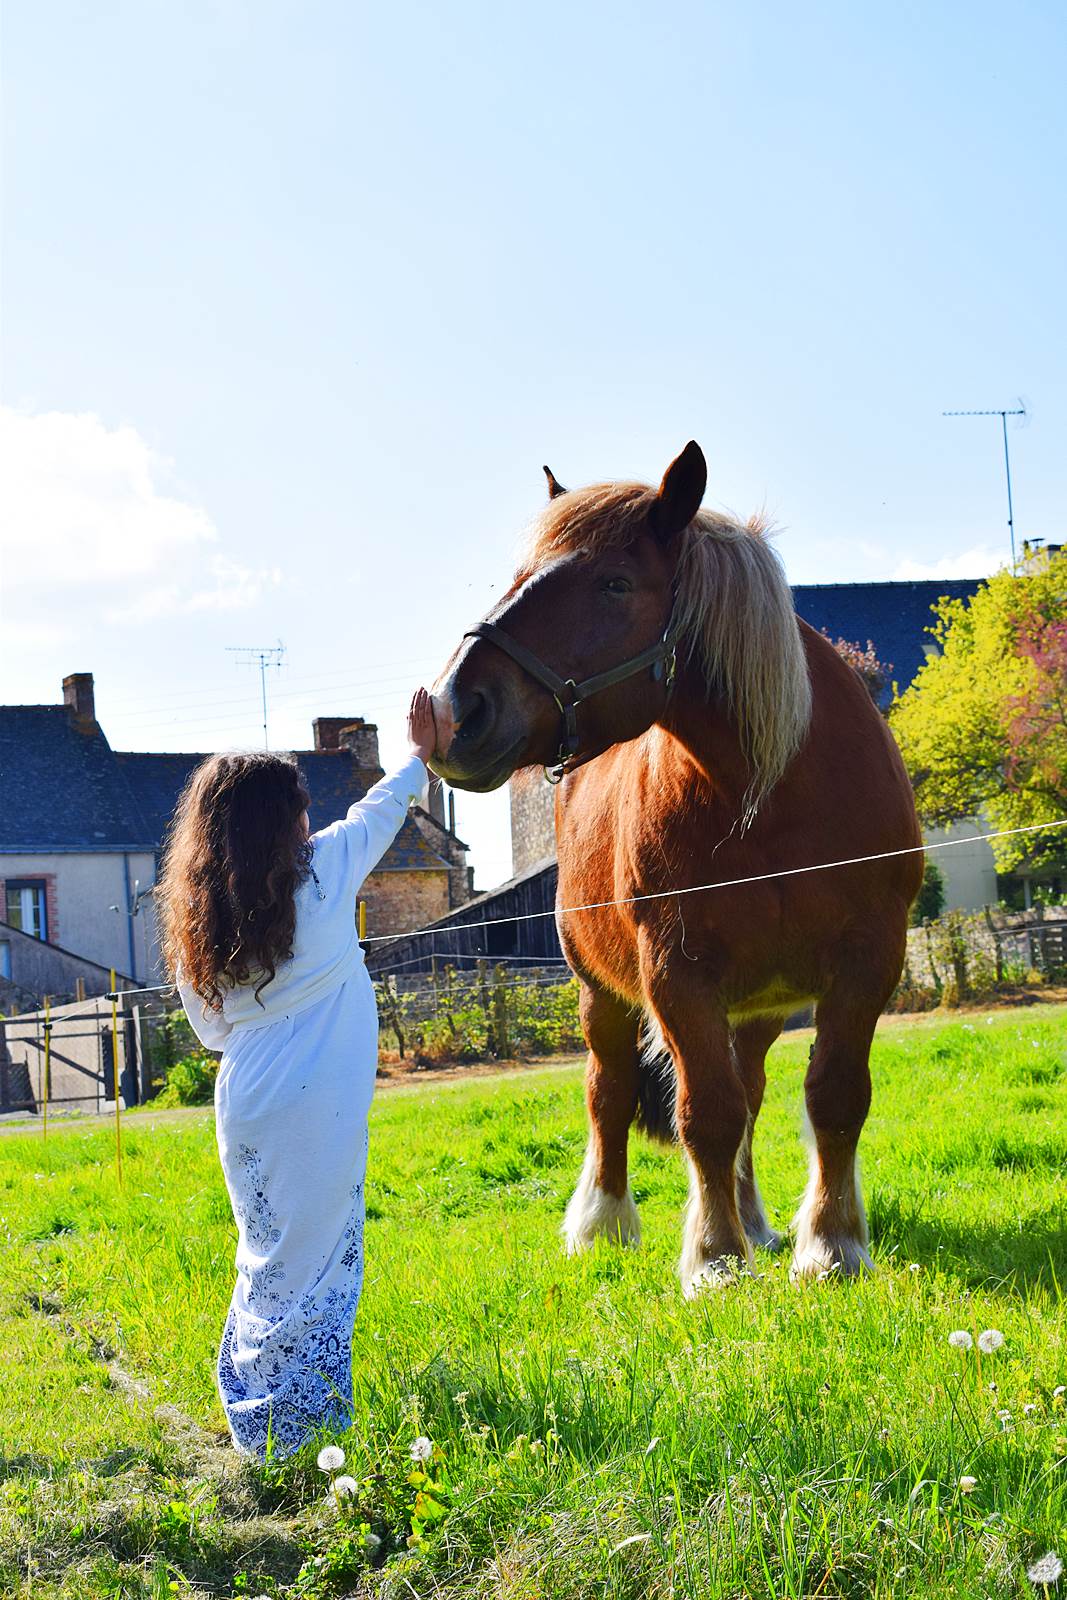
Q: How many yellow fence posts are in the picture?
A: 3